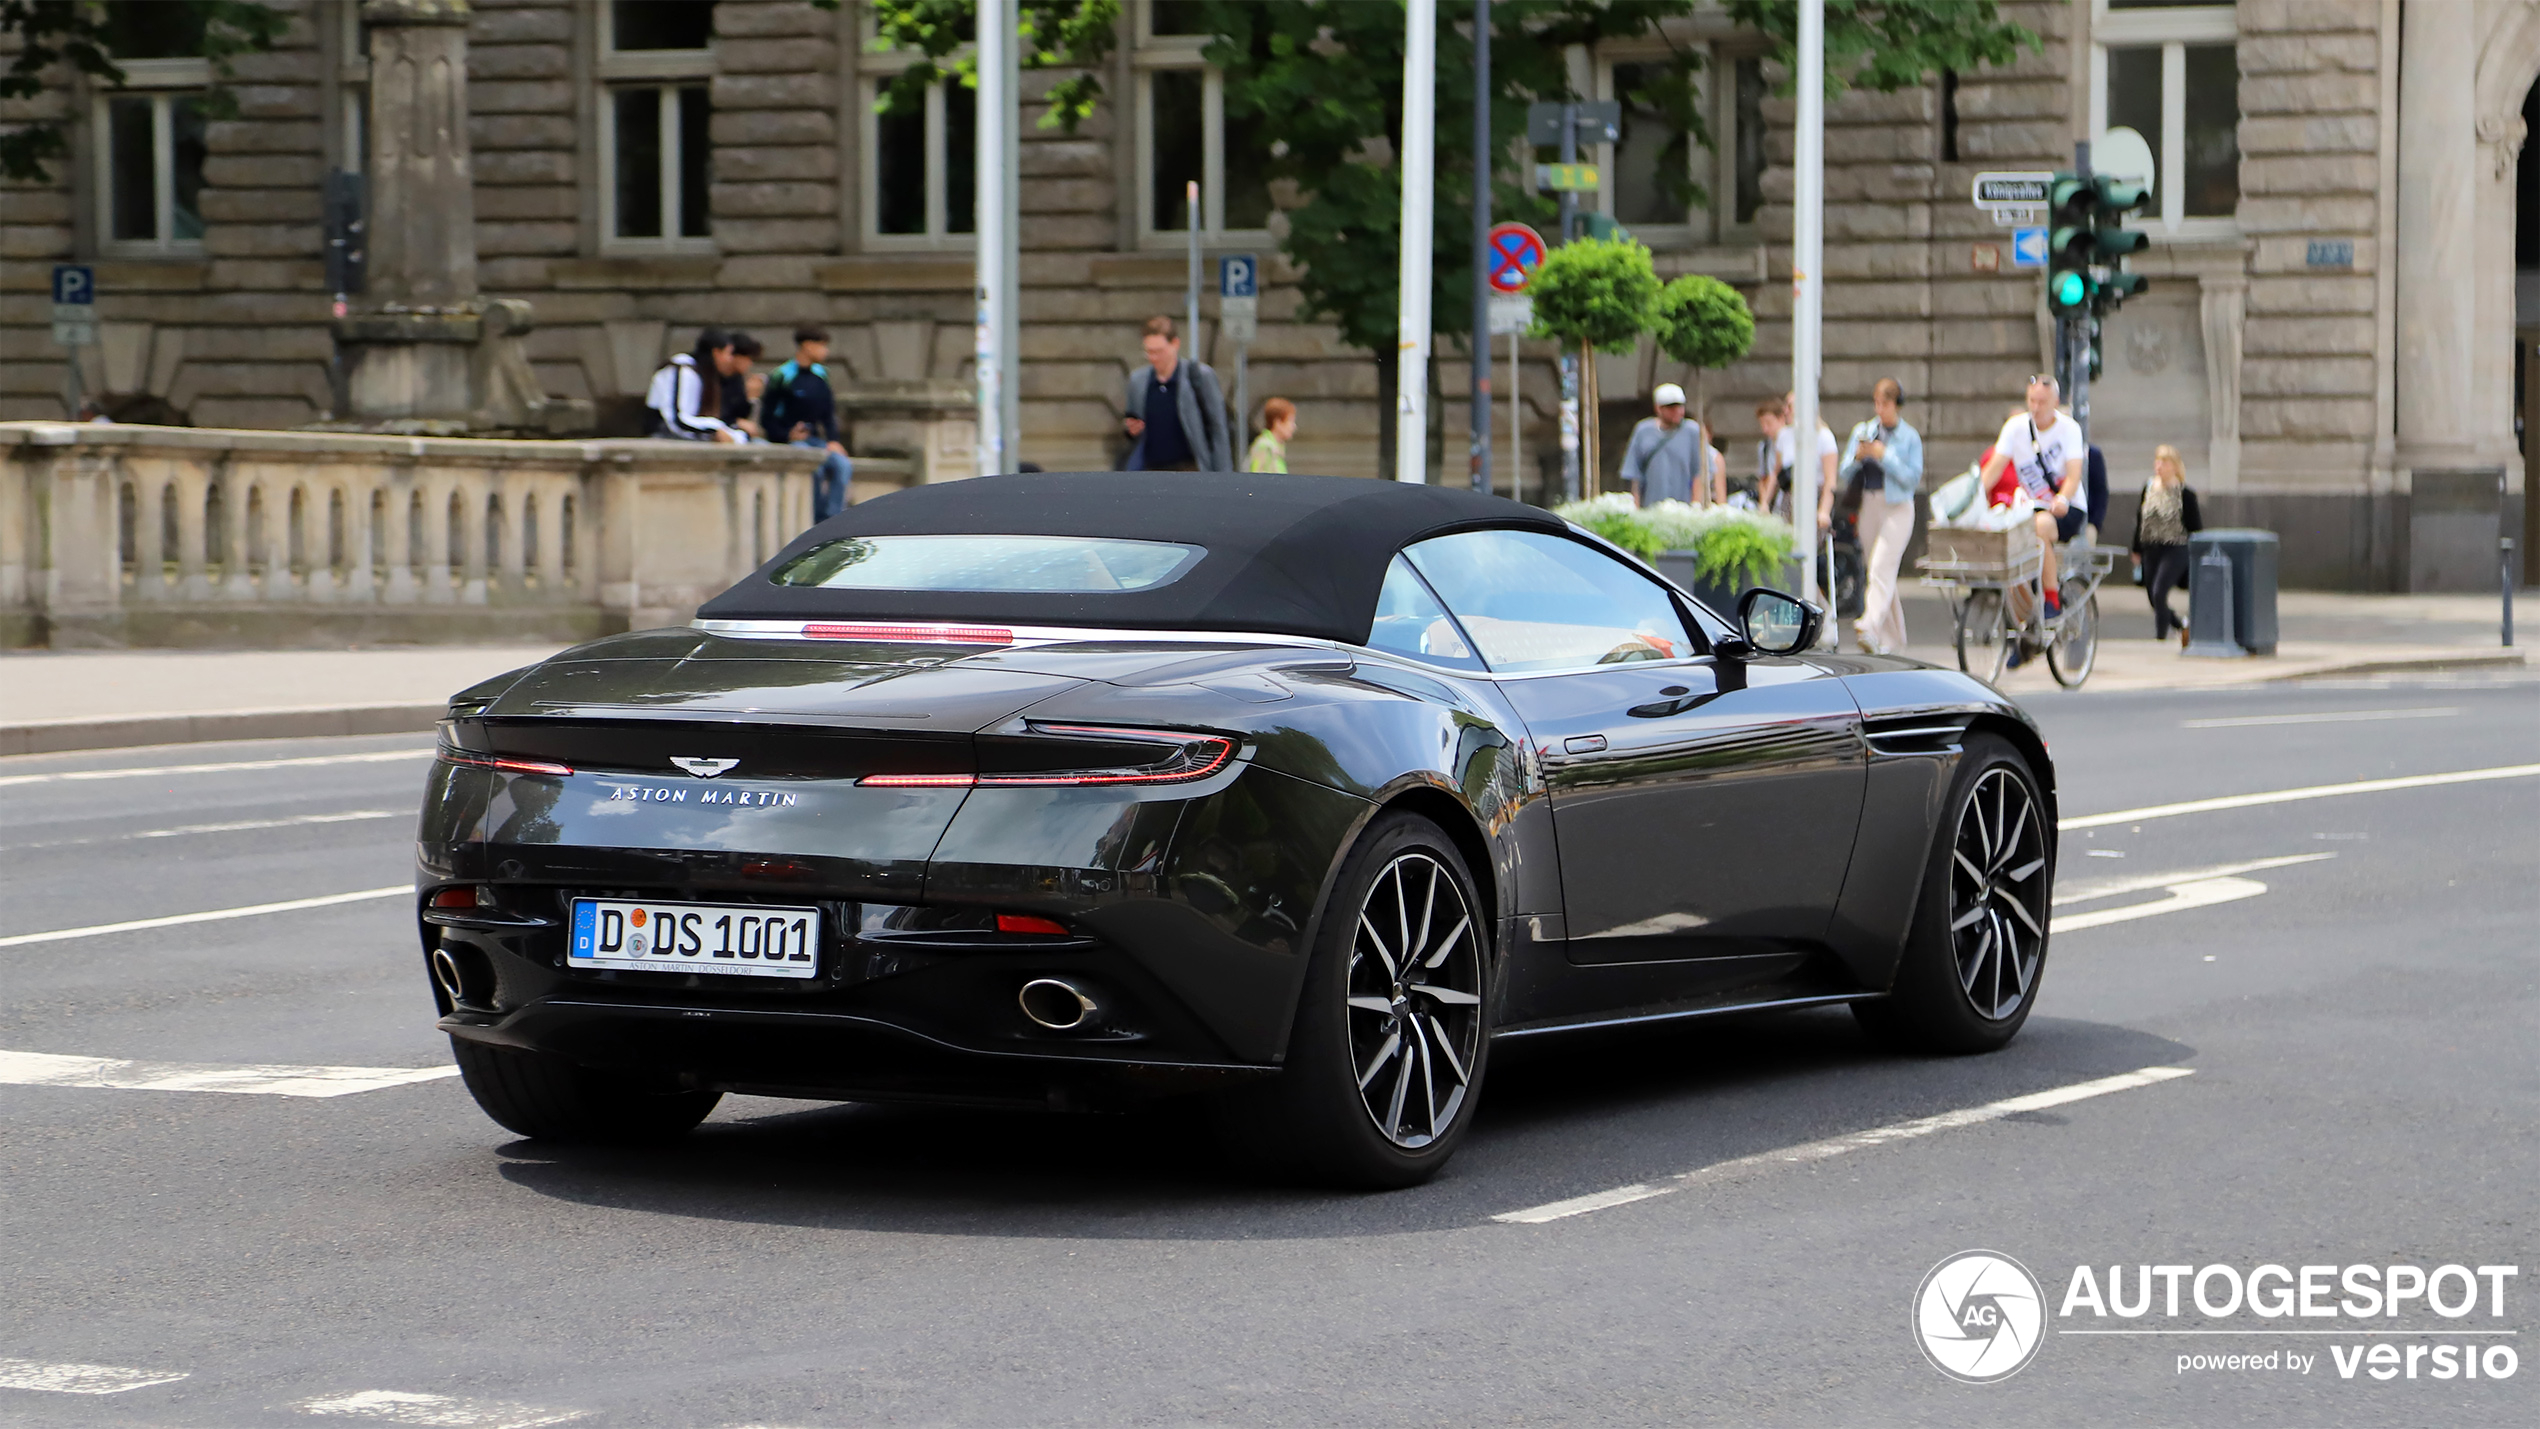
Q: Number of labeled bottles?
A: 0